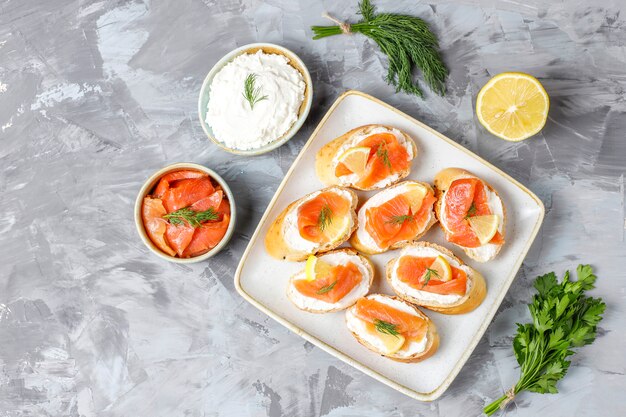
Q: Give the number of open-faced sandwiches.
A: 7